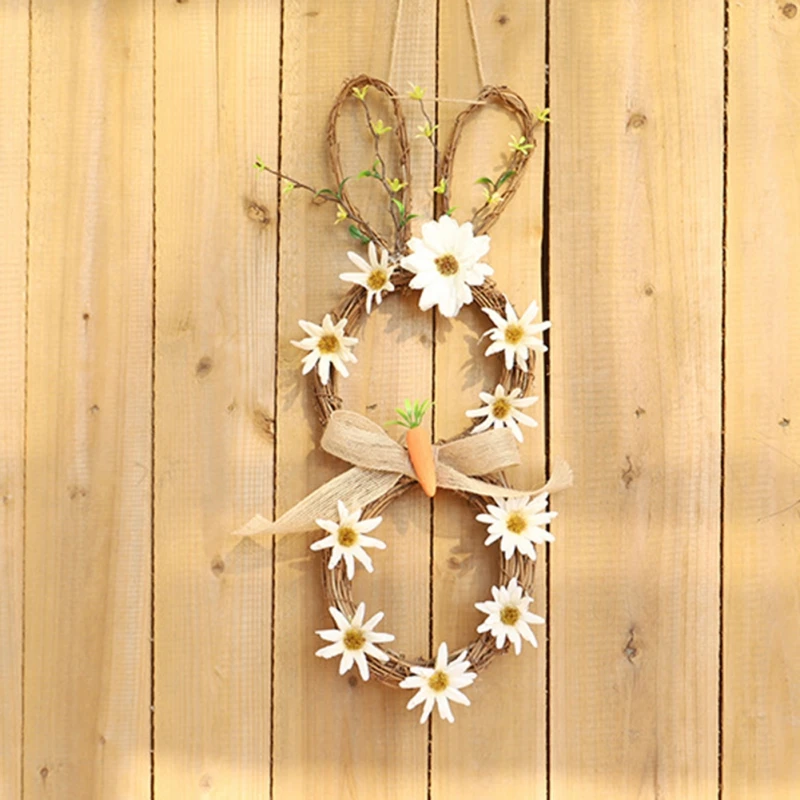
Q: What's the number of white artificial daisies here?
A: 10